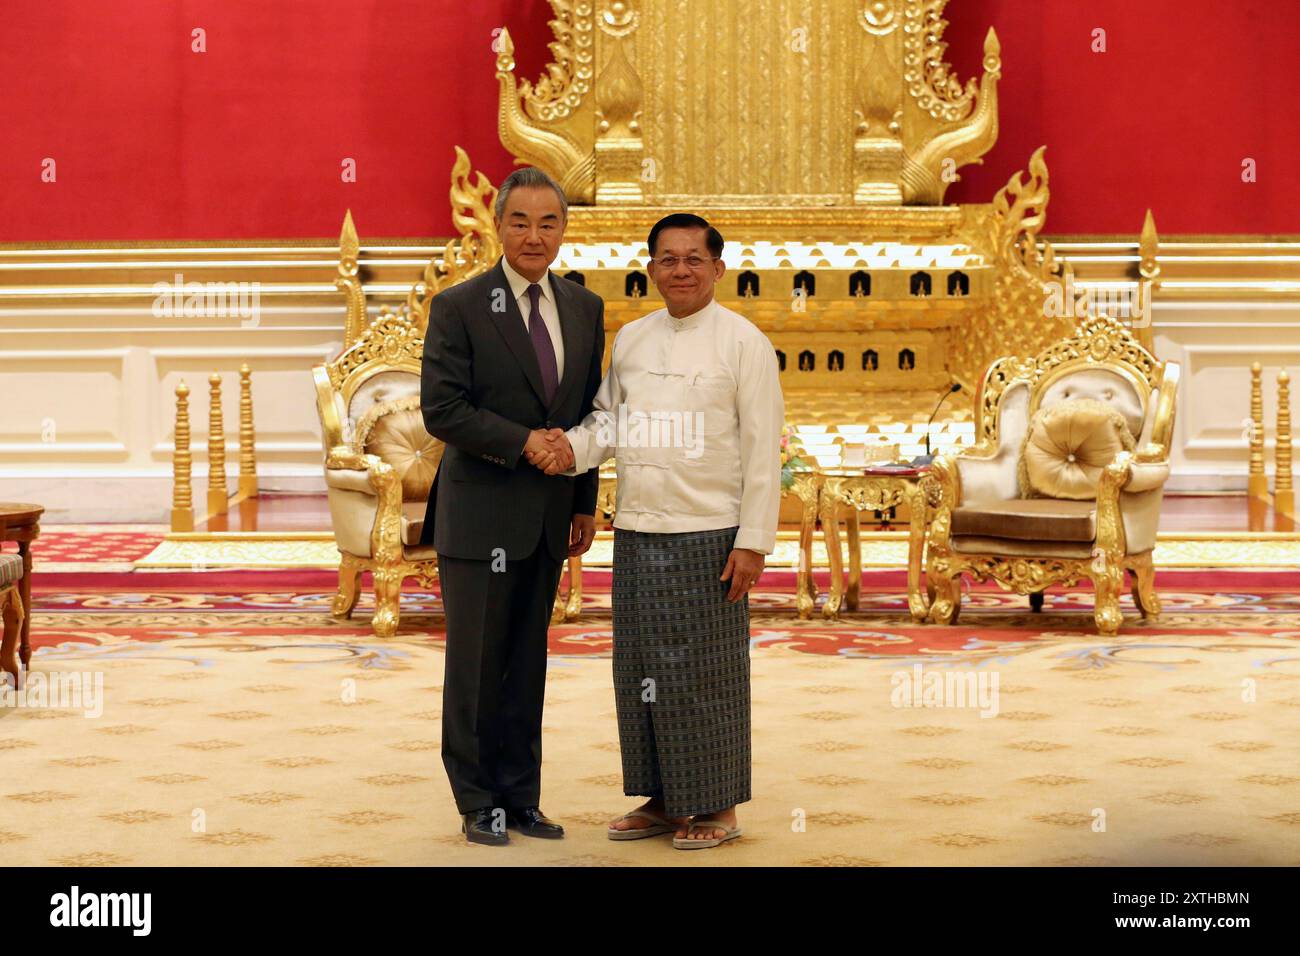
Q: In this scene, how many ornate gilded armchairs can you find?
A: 2